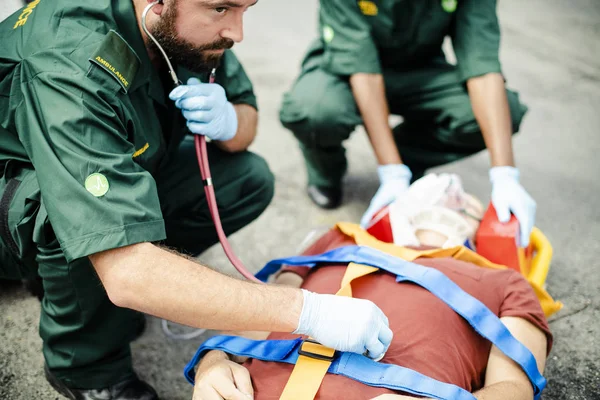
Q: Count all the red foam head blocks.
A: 2